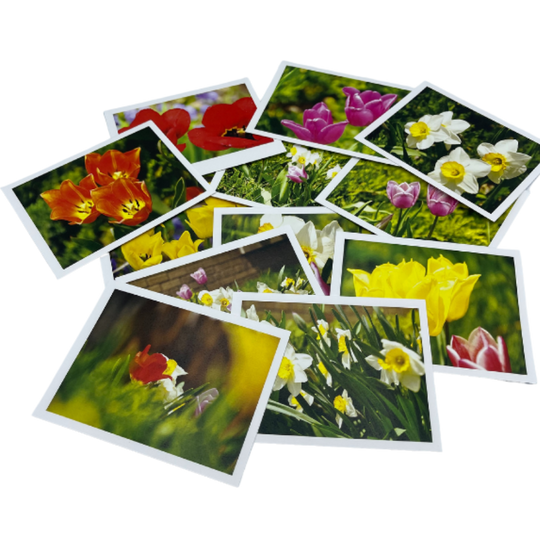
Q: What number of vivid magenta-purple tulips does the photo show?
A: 2